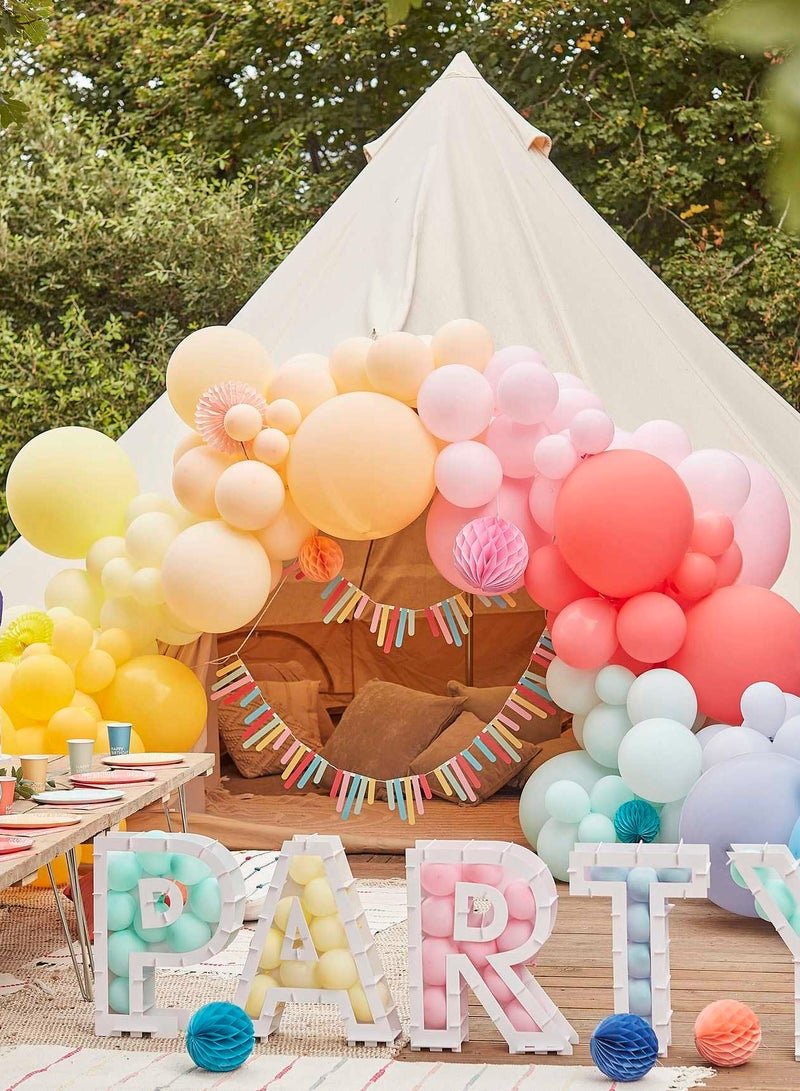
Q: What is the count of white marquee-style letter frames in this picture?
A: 5